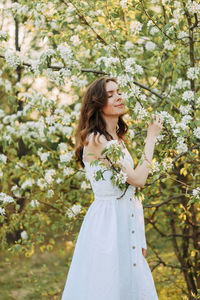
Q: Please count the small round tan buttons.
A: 5